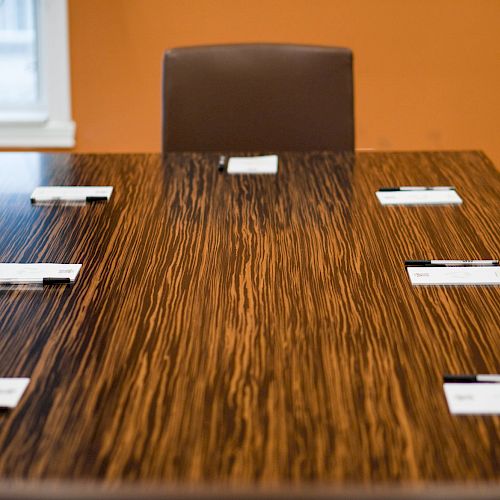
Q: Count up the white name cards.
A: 7